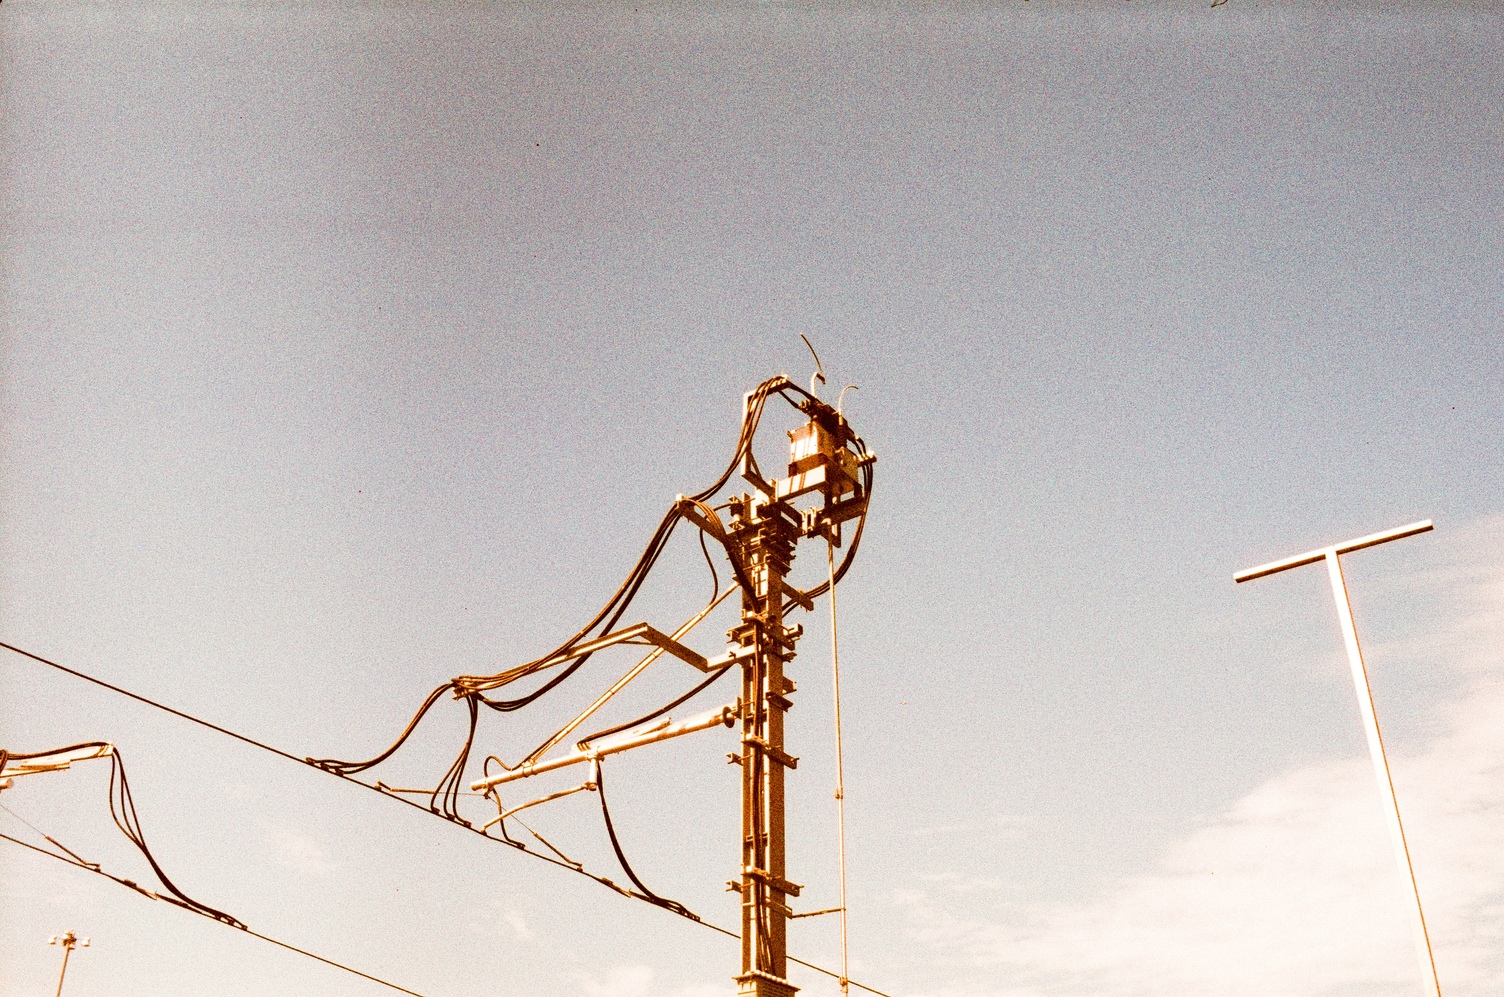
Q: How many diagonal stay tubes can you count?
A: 1